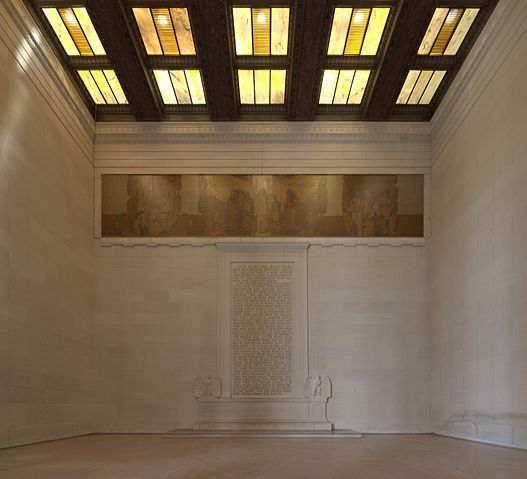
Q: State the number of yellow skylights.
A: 10